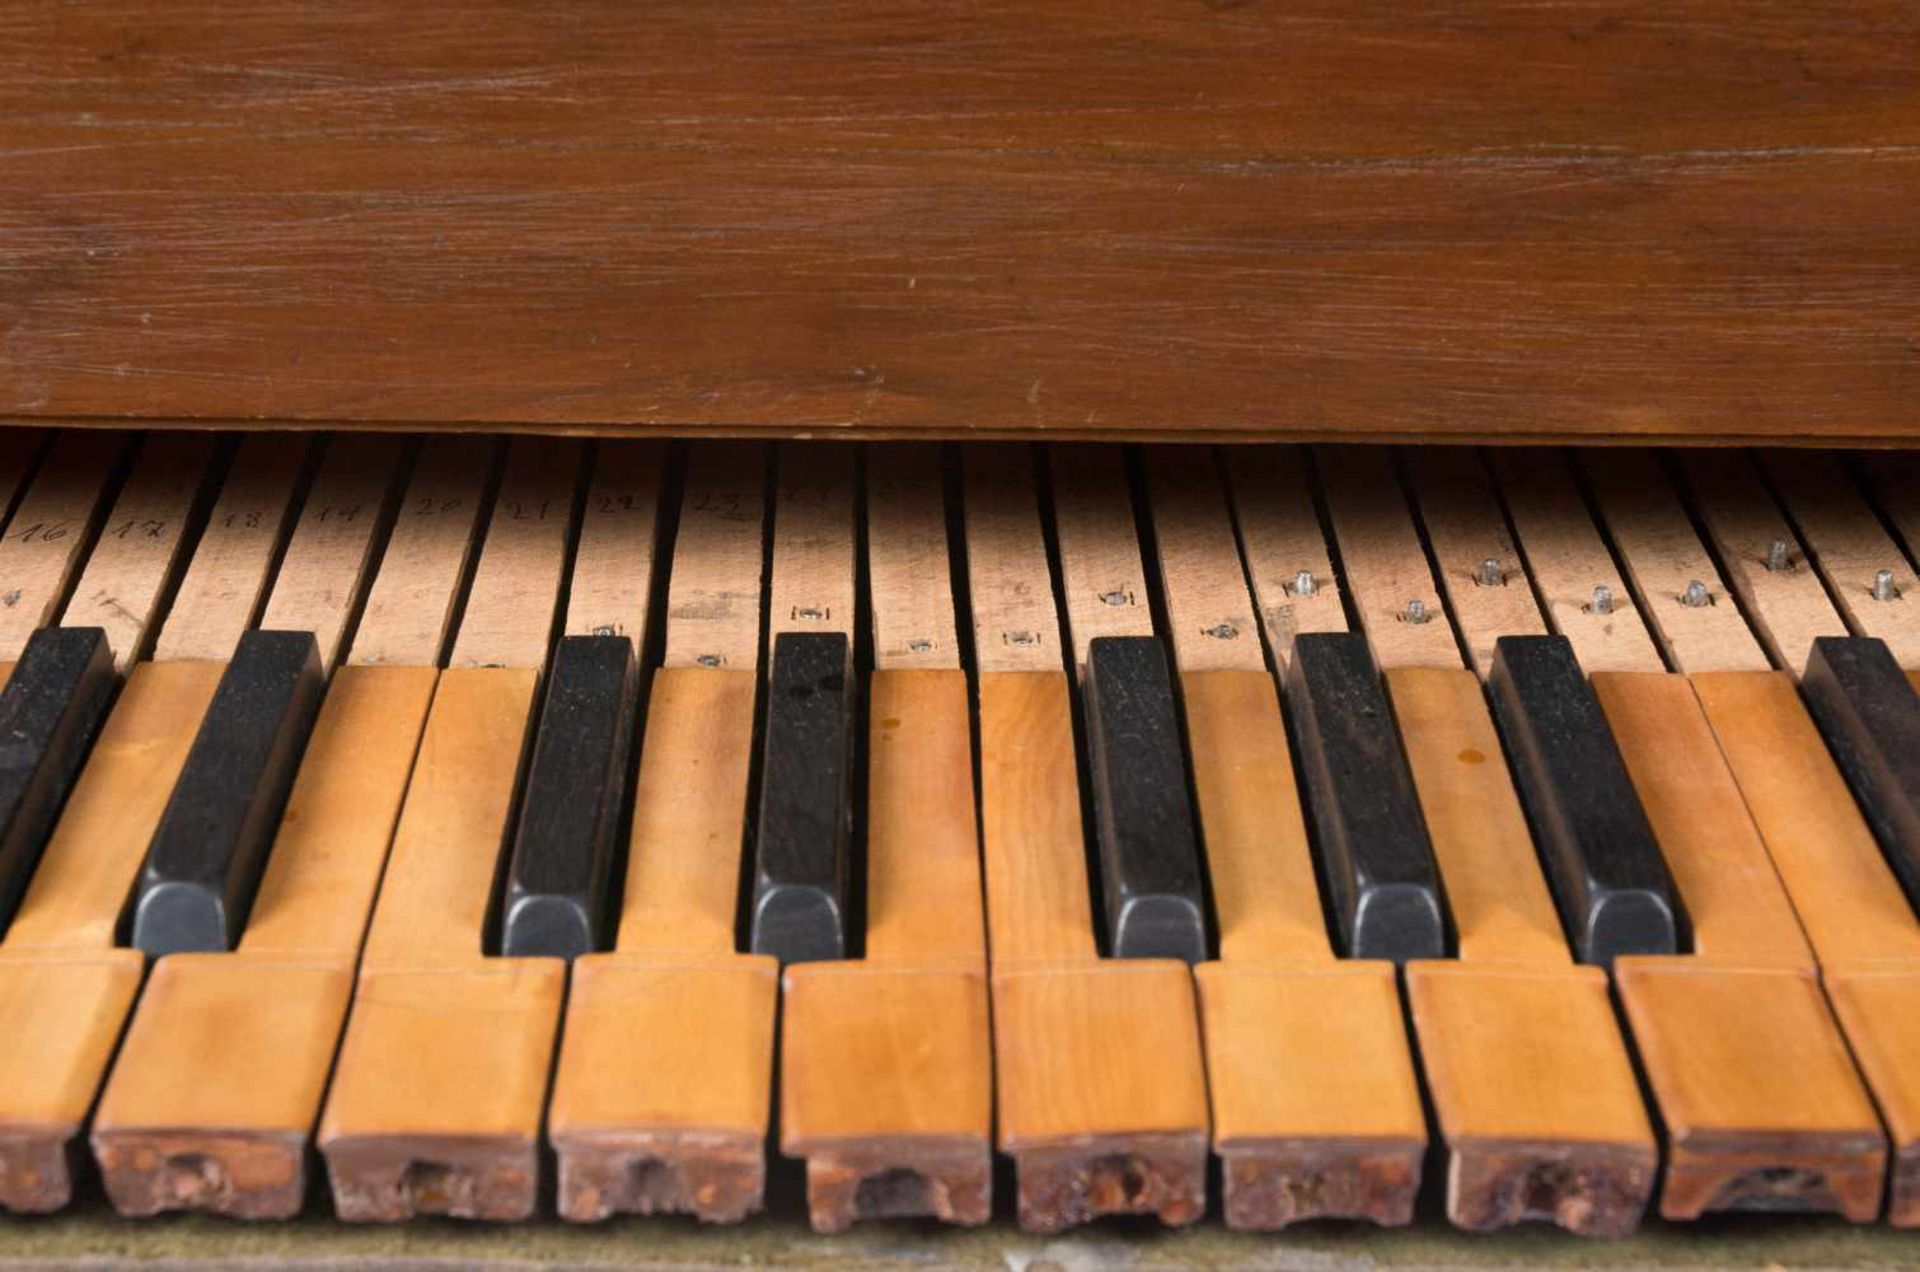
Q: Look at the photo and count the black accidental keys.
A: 8